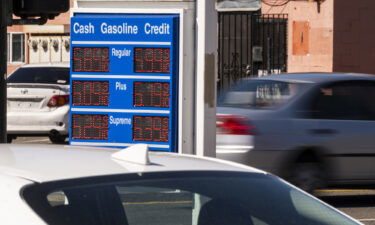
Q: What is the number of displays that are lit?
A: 6